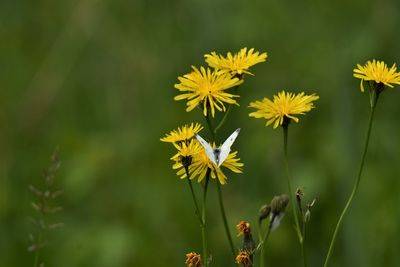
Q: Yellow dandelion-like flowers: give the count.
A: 7